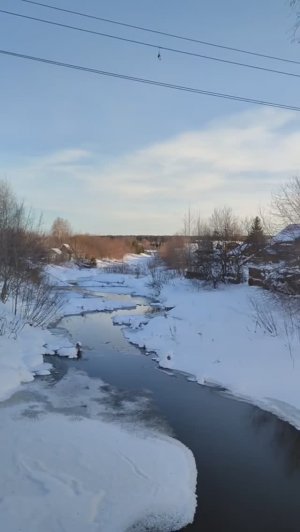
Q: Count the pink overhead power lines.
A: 0